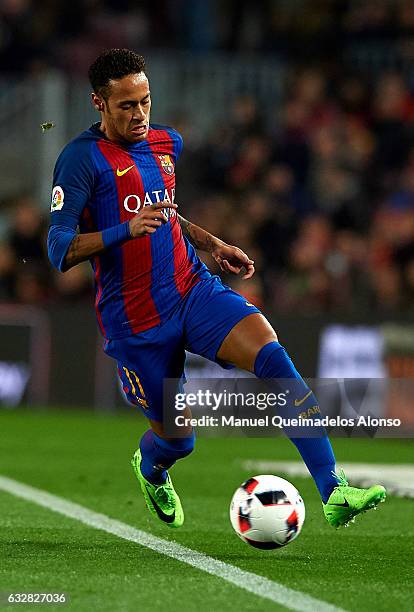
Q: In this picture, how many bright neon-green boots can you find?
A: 2